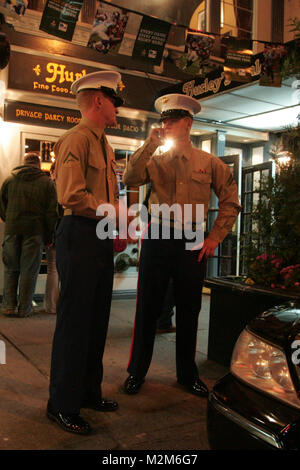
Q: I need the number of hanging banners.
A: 7